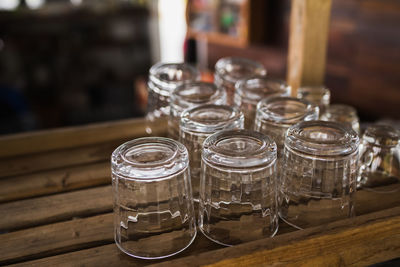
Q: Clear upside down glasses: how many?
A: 12